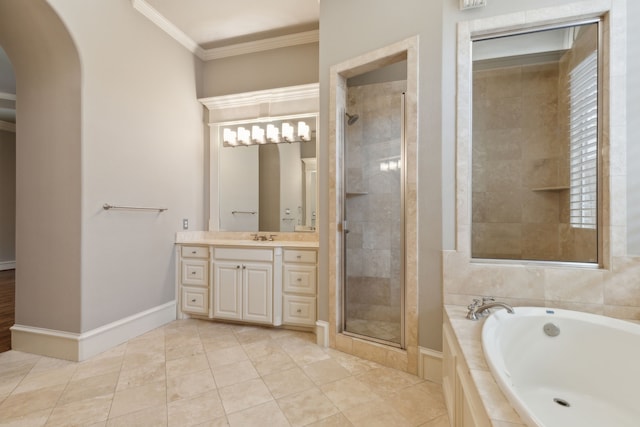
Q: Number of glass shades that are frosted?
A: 6